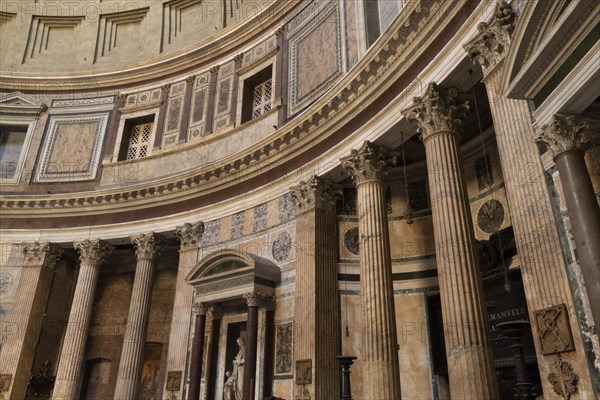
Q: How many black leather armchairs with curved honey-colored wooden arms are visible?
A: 0